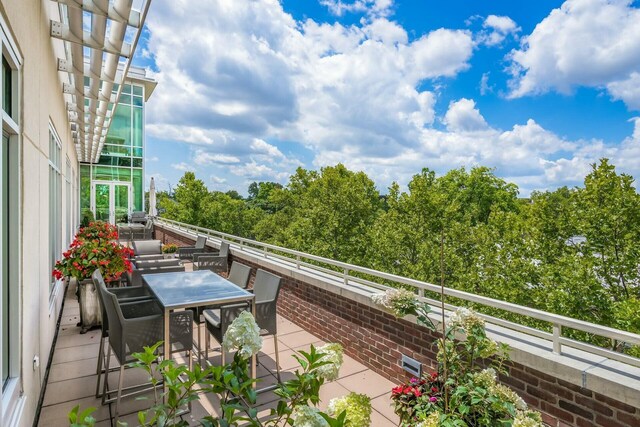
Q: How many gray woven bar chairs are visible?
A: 4